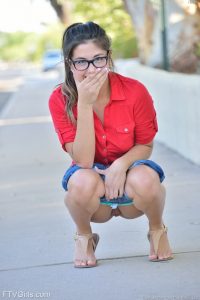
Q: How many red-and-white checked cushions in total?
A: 0